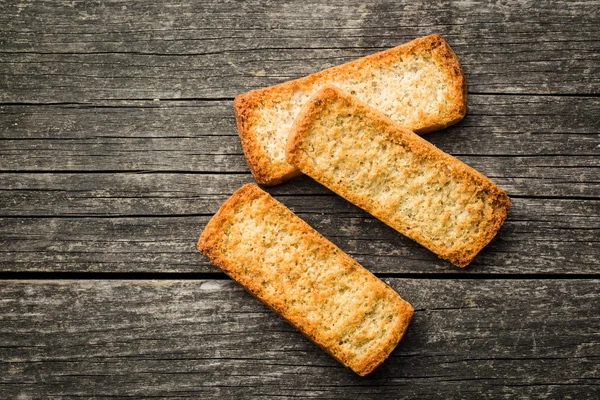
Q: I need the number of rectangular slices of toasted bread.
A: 3